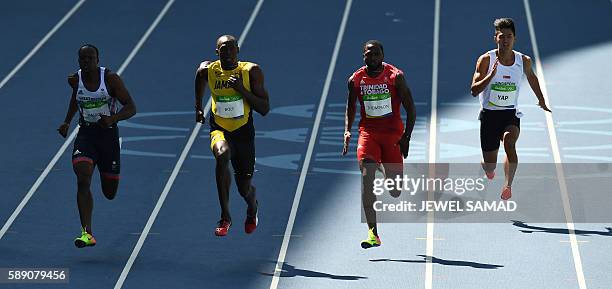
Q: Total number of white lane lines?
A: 6